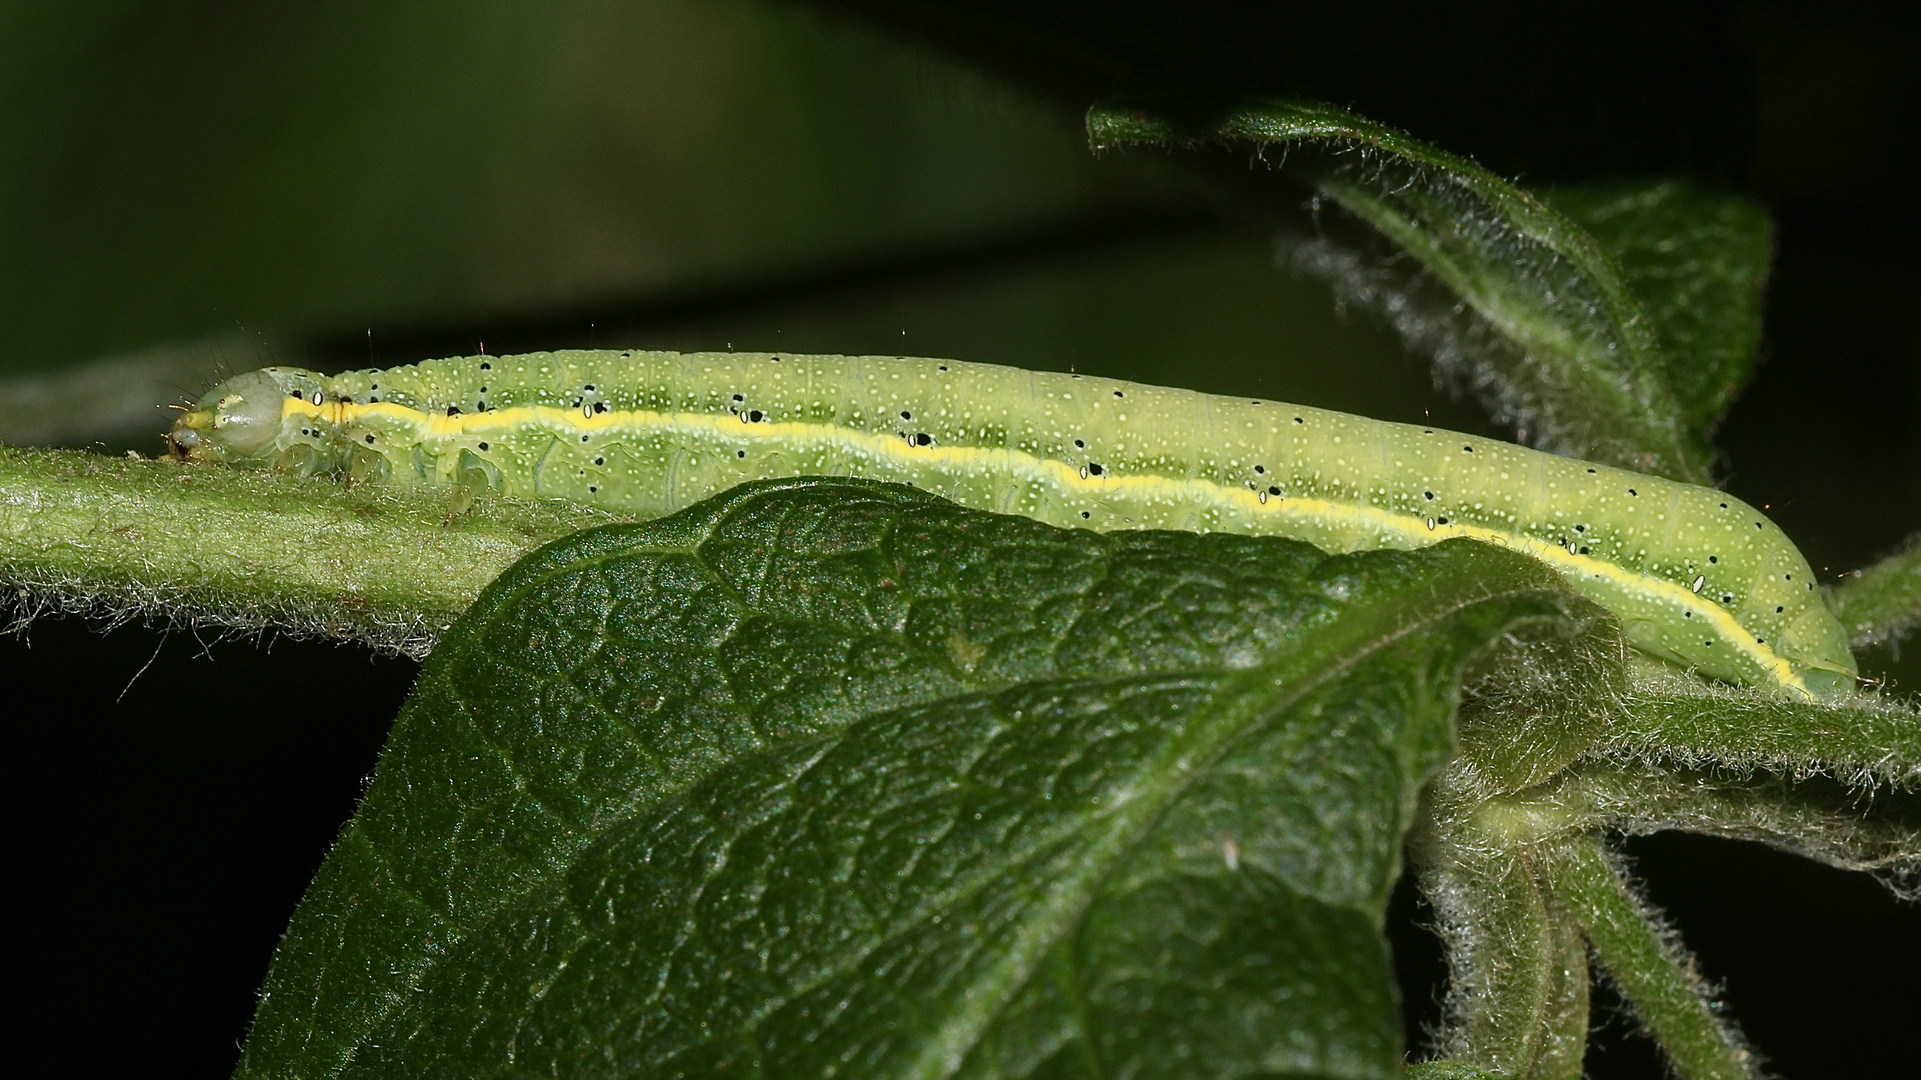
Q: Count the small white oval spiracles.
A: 9